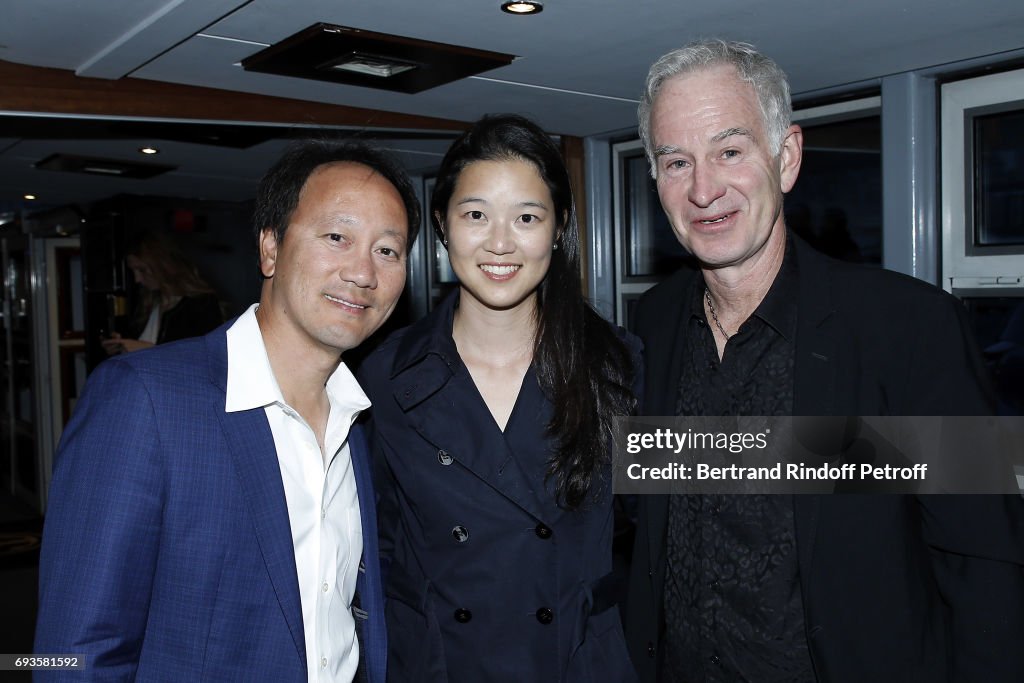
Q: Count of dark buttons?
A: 5